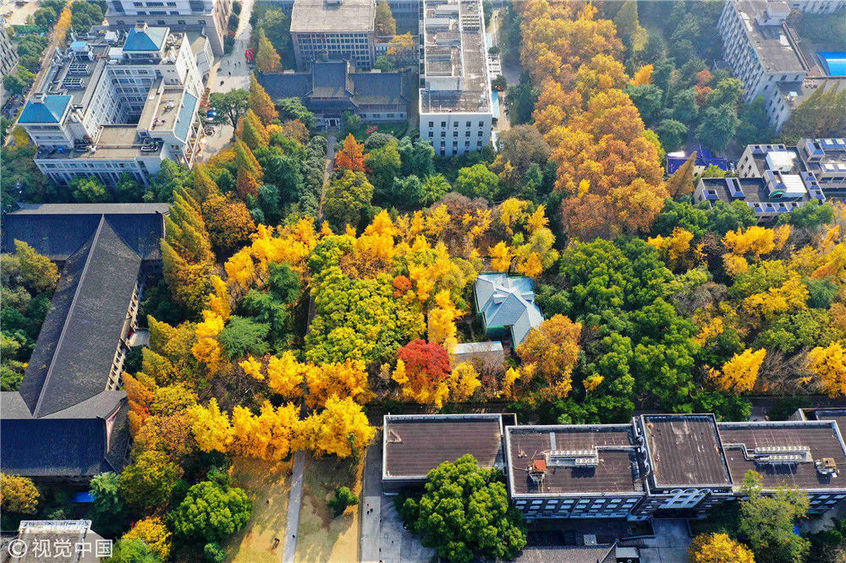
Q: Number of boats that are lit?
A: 0